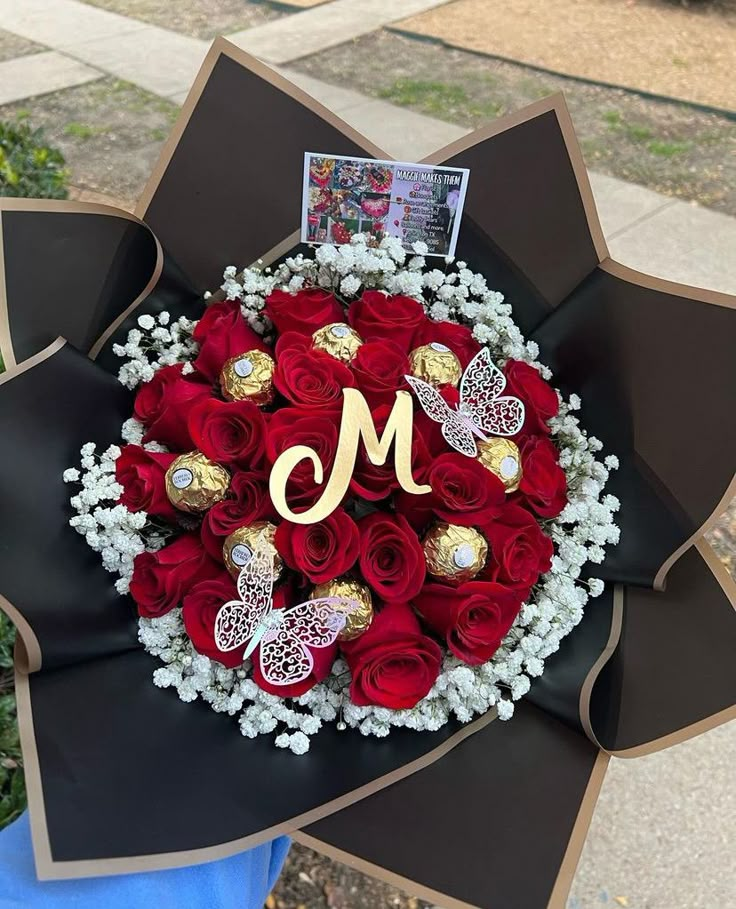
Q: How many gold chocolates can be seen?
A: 8